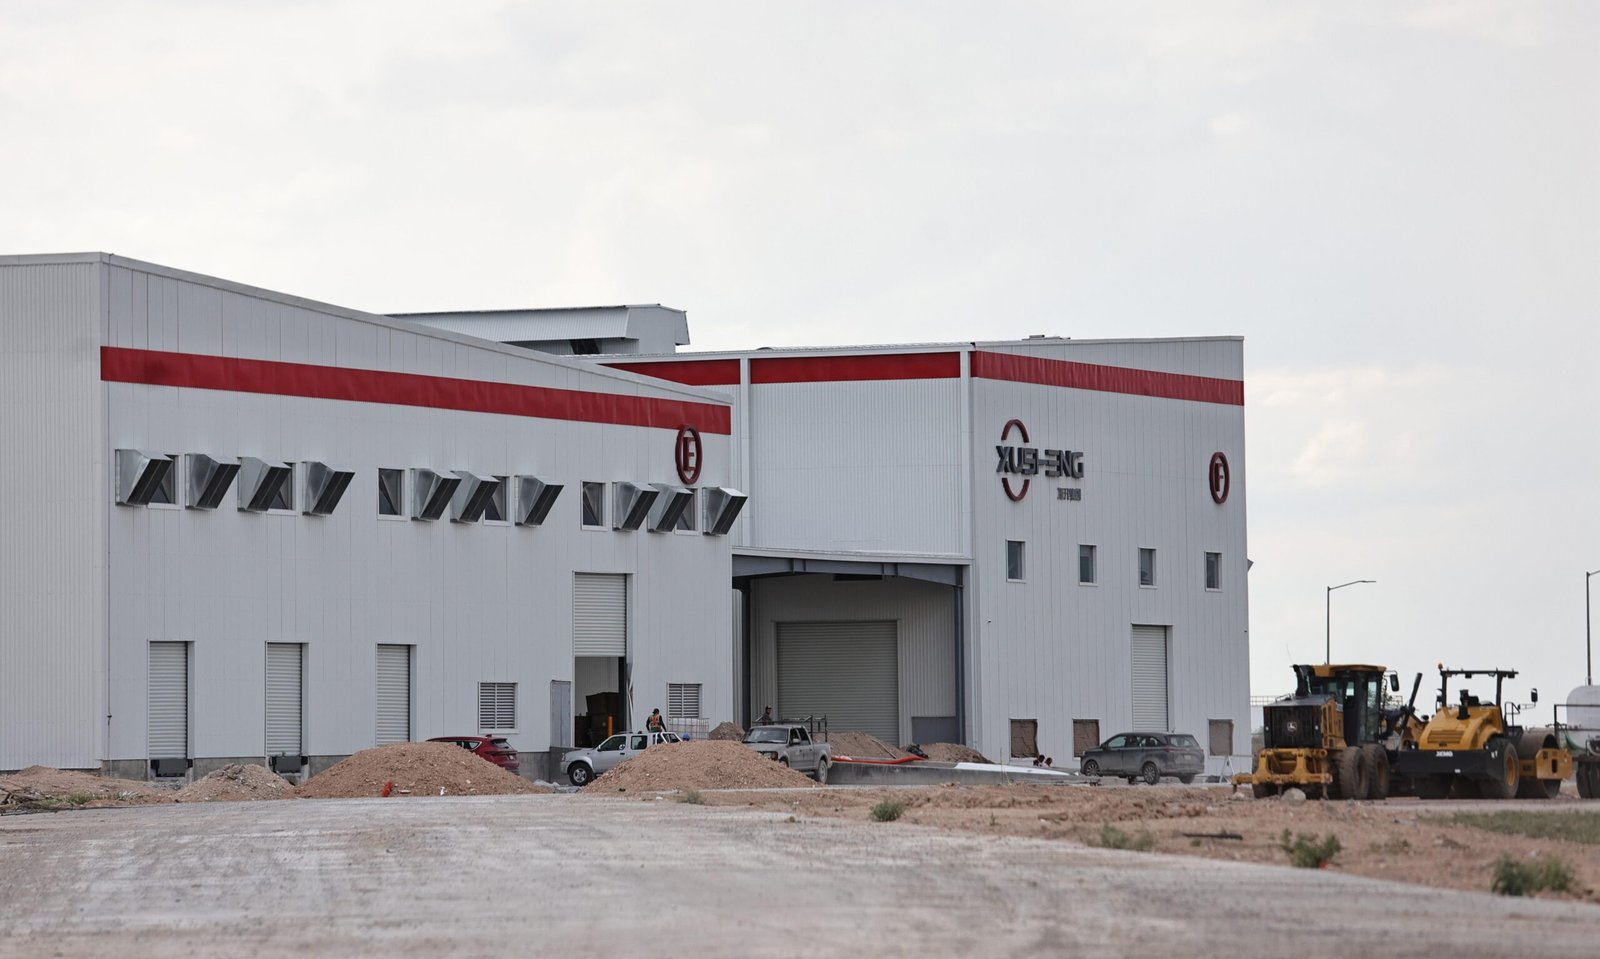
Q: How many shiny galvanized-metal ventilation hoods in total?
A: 10